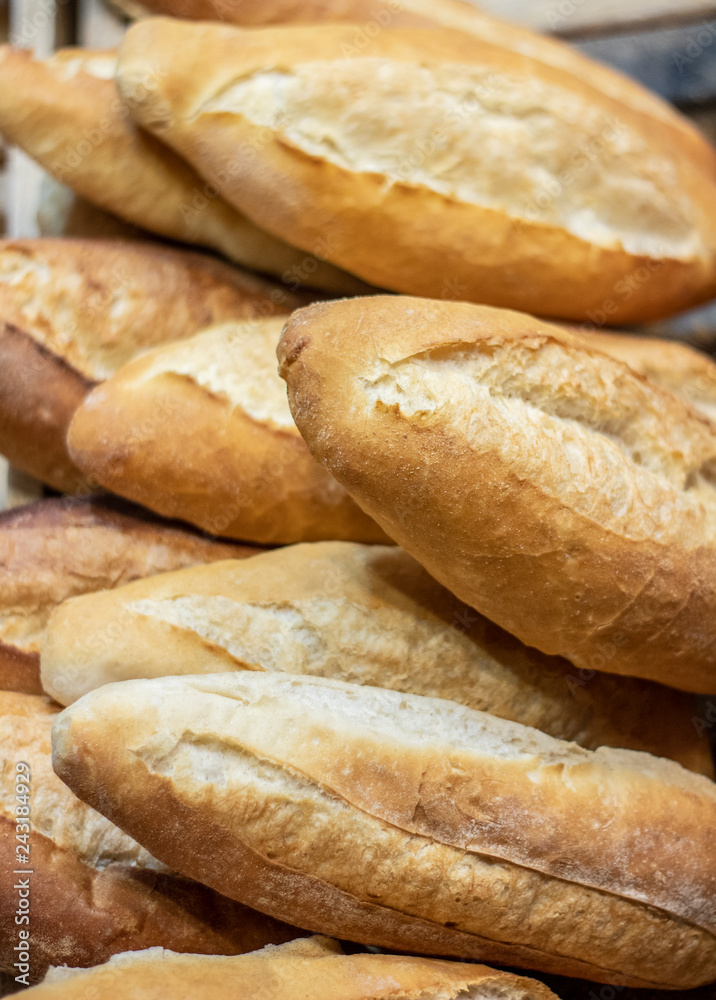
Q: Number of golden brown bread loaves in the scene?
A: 11